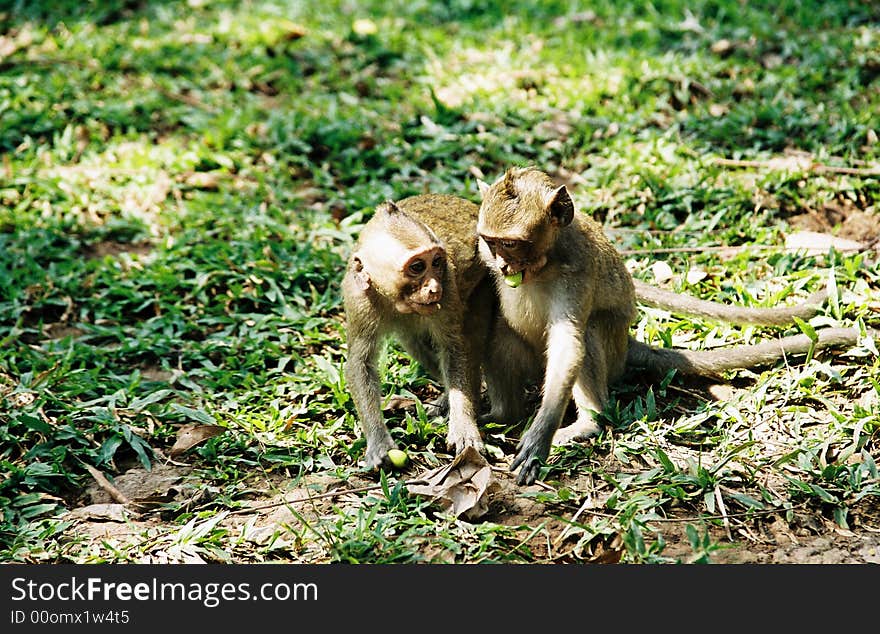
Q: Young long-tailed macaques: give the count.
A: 2